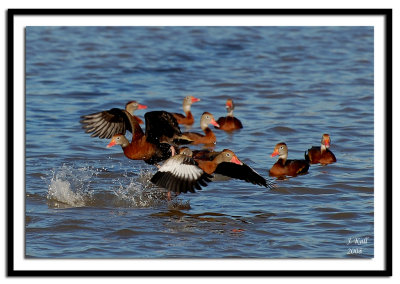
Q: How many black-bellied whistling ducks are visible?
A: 9